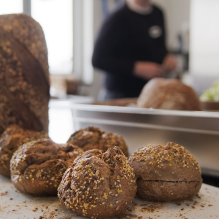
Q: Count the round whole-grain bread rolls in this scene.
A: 5